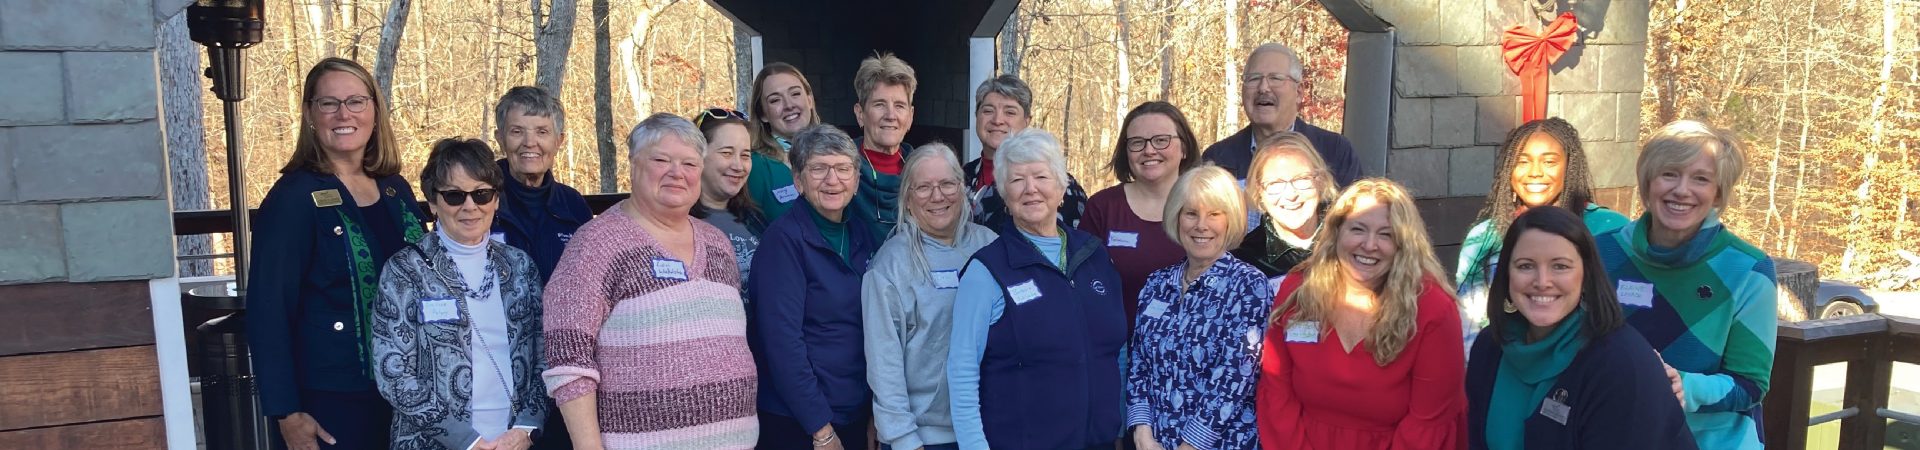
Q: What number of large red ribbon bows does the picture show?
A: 1